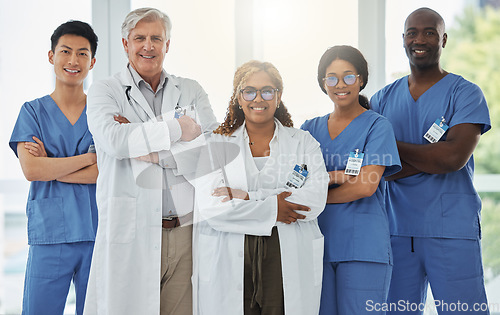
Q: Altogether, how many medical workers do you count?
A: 5